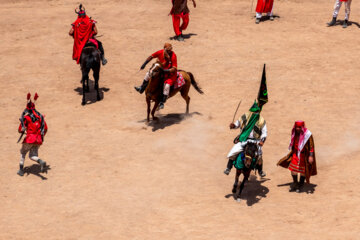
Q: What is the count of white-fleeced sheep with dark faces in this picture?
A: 0